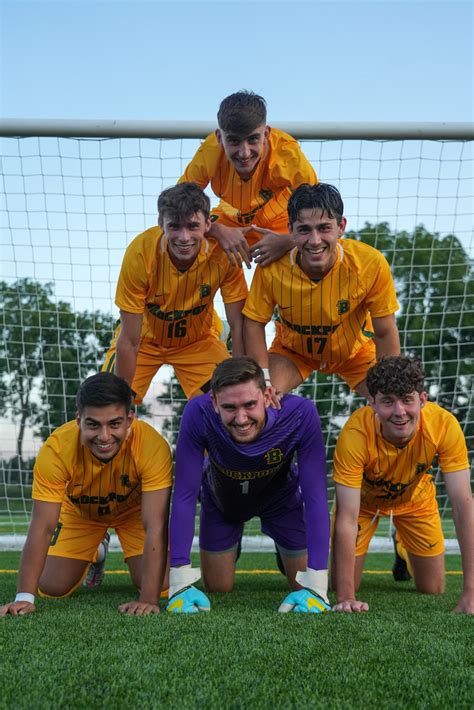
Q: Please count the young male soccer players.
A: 6